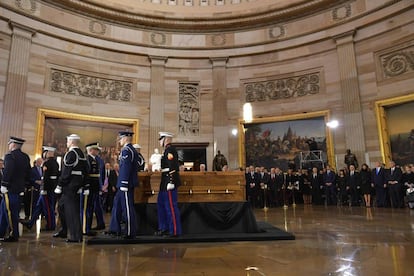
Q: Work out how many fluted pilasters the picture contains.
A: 4